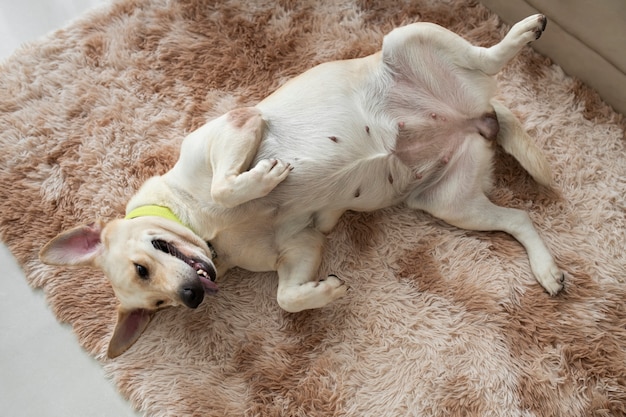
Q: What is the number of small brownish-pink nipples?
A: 8